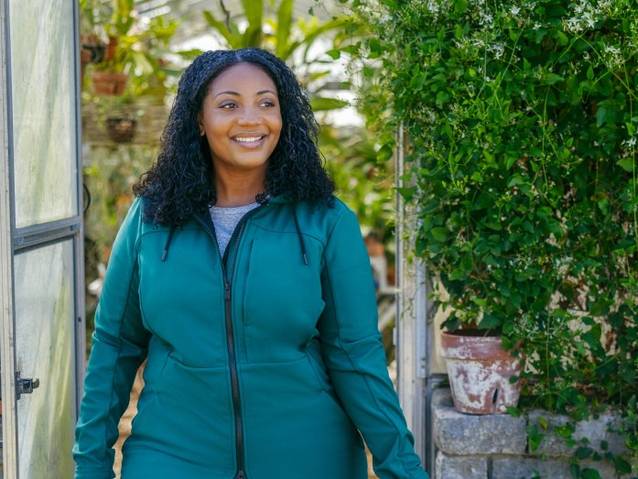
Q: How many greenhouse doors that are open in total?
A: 1